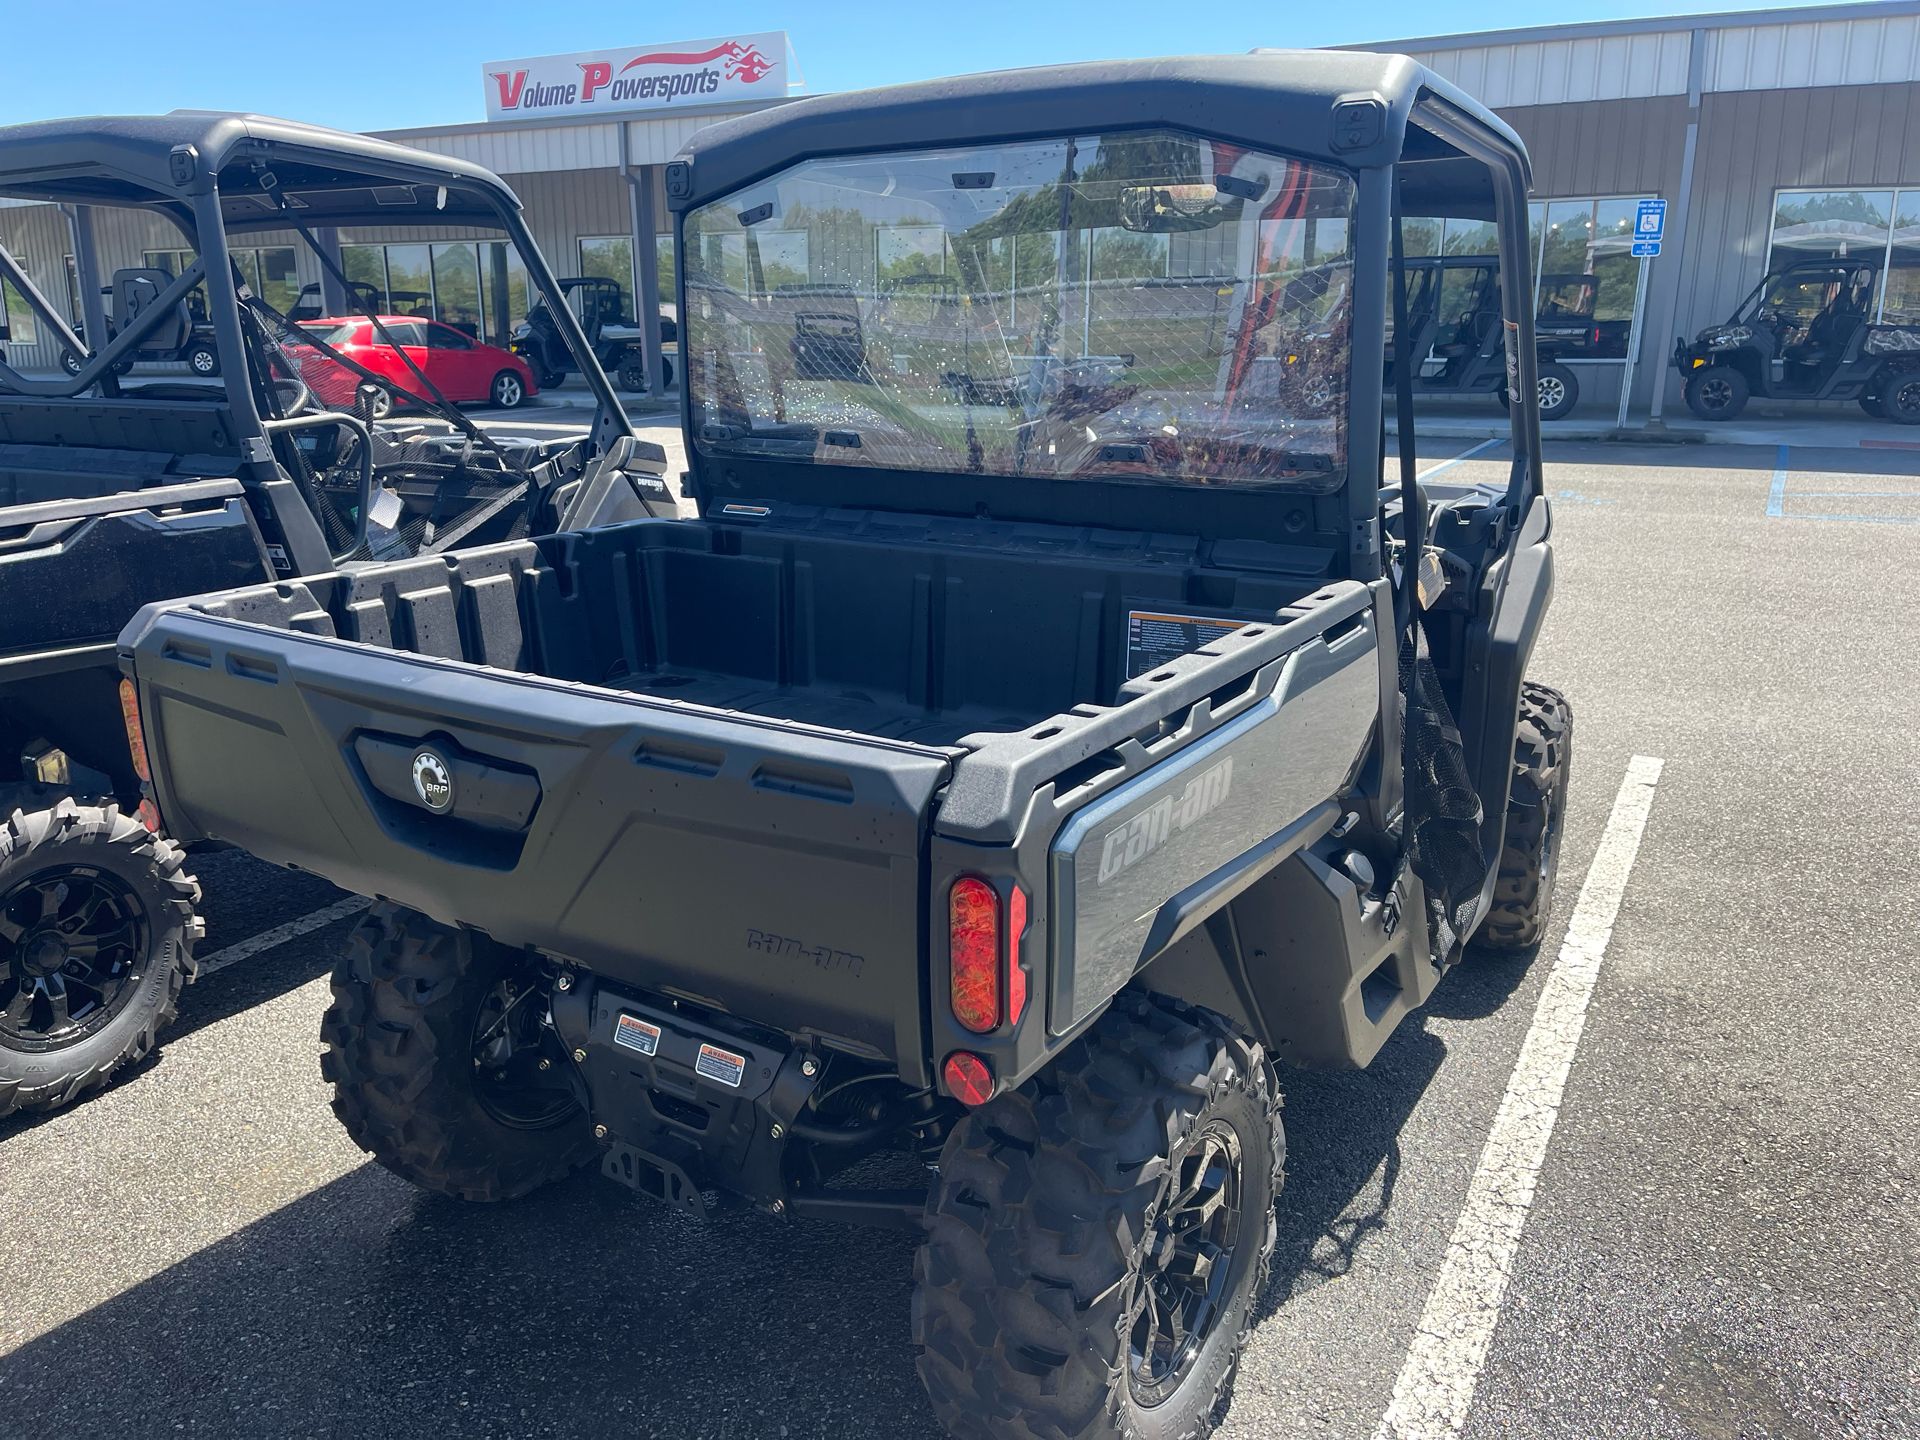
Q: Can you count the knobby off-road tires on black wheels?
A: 4